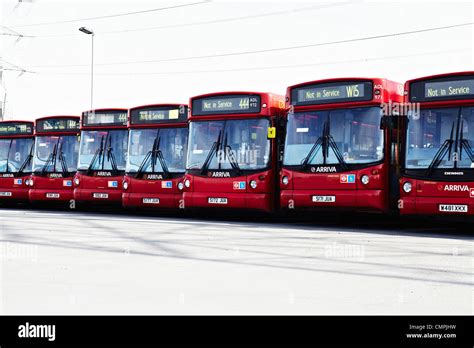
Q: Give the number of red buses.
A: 7